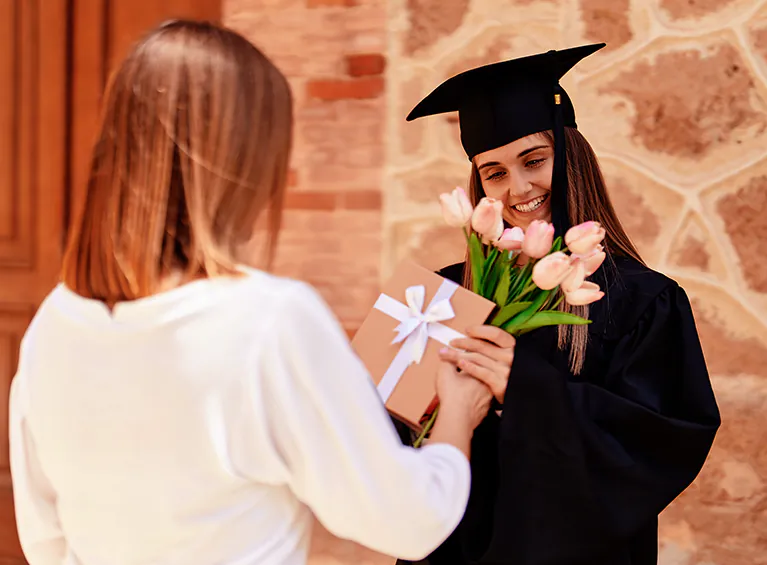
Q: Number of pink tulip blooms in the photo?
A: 8